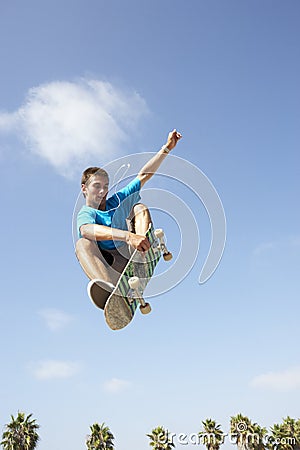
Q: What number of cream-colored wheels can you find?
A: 4